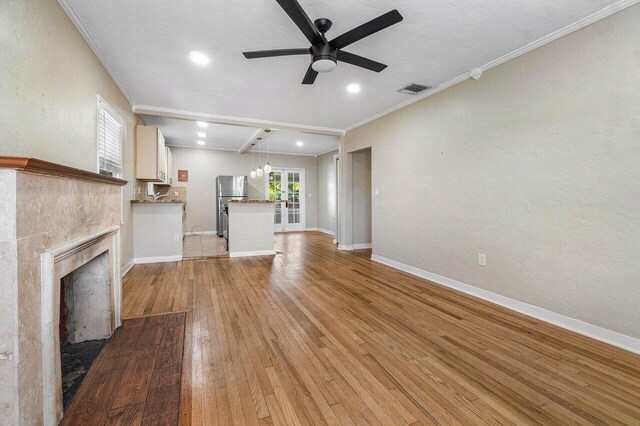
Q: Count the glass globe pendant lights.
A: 3